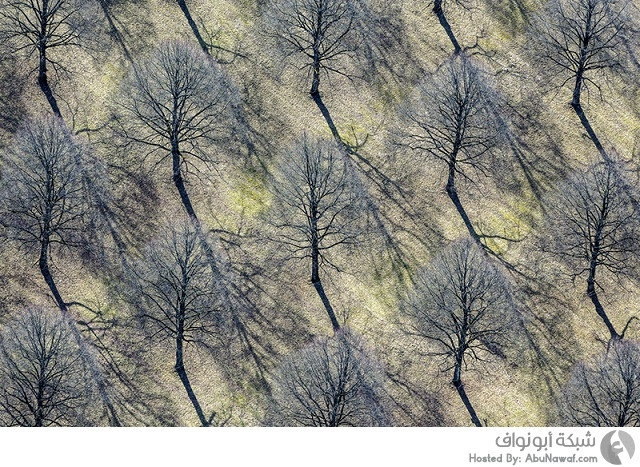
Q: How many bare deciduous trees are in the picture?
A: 13